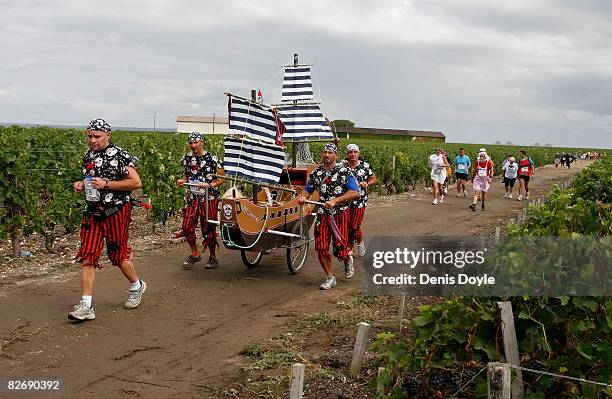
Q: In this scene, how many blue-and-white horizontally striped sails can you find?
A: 4